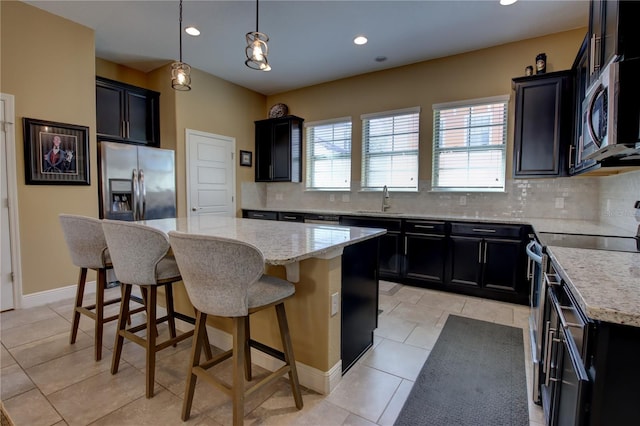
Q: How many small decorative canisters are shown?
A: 2